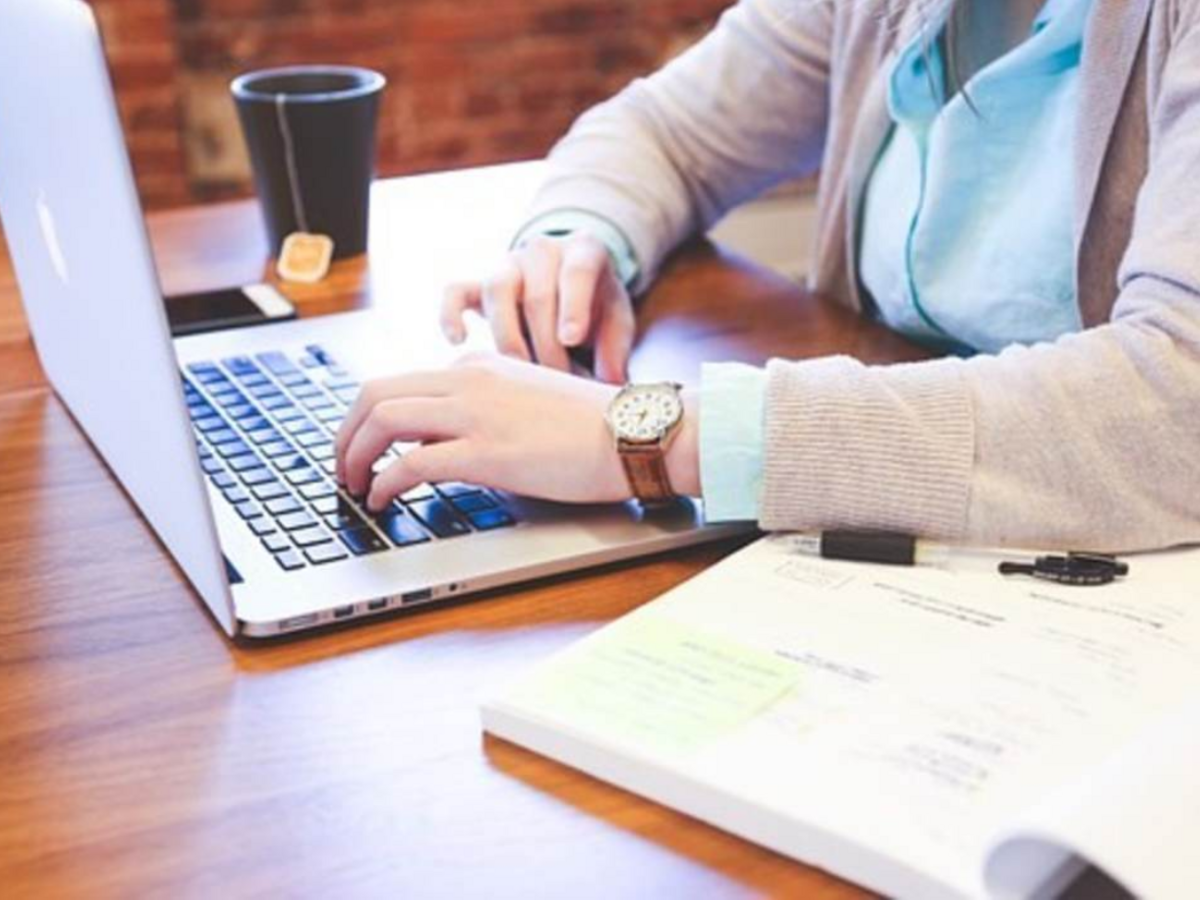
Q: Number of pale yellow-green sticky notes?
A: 1